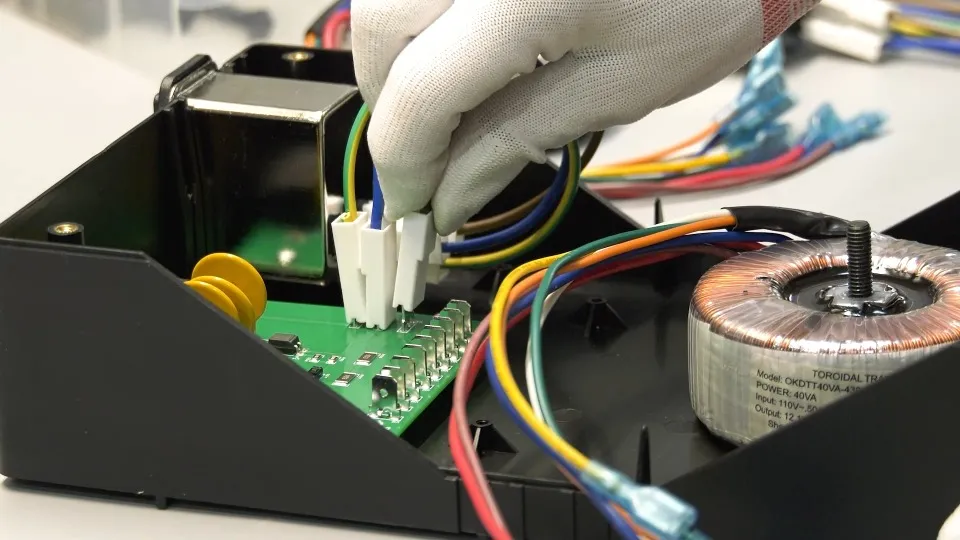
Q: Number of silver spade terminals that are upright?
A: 9